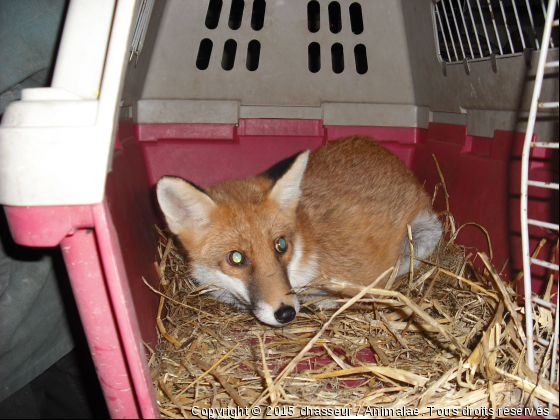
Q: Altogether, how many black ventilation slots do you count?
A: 12